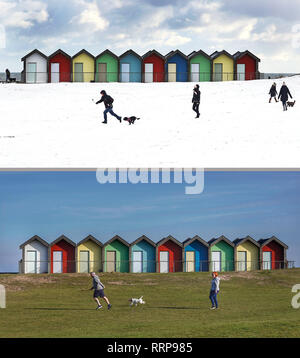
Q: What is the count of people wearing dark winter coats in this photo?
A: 4